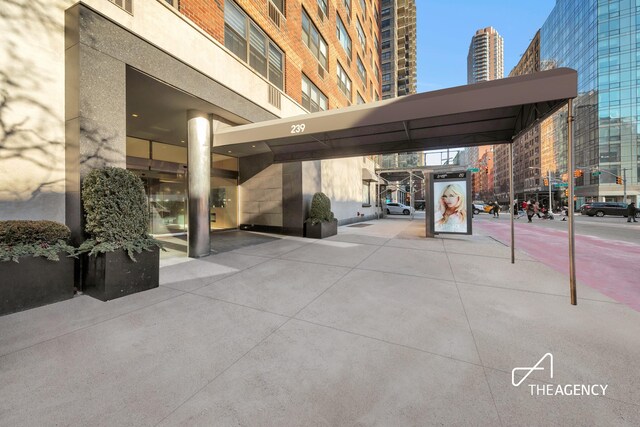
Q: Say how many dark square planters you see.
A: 3